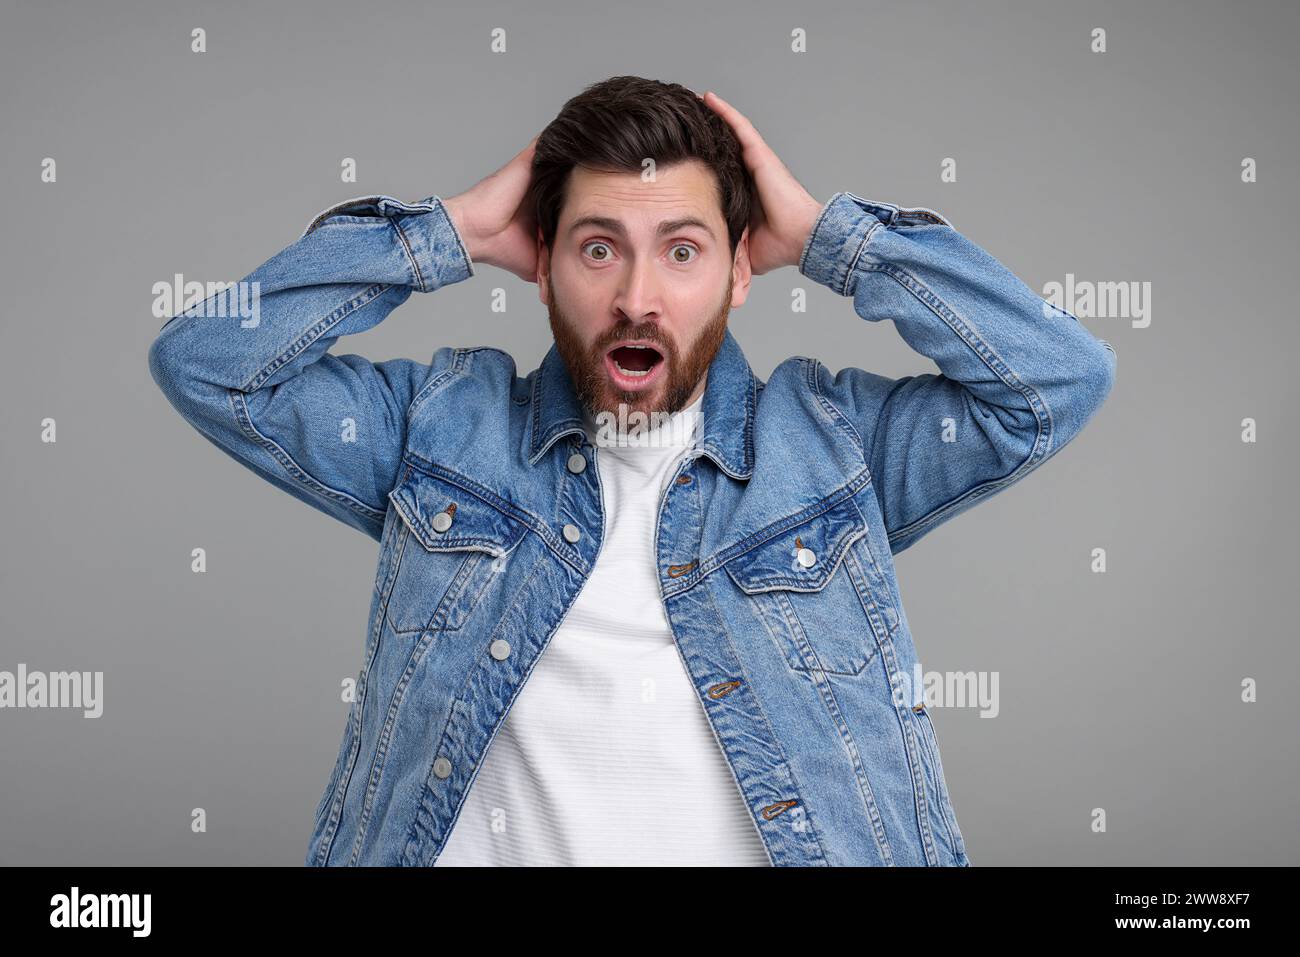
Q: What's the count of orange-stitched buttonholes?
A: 6